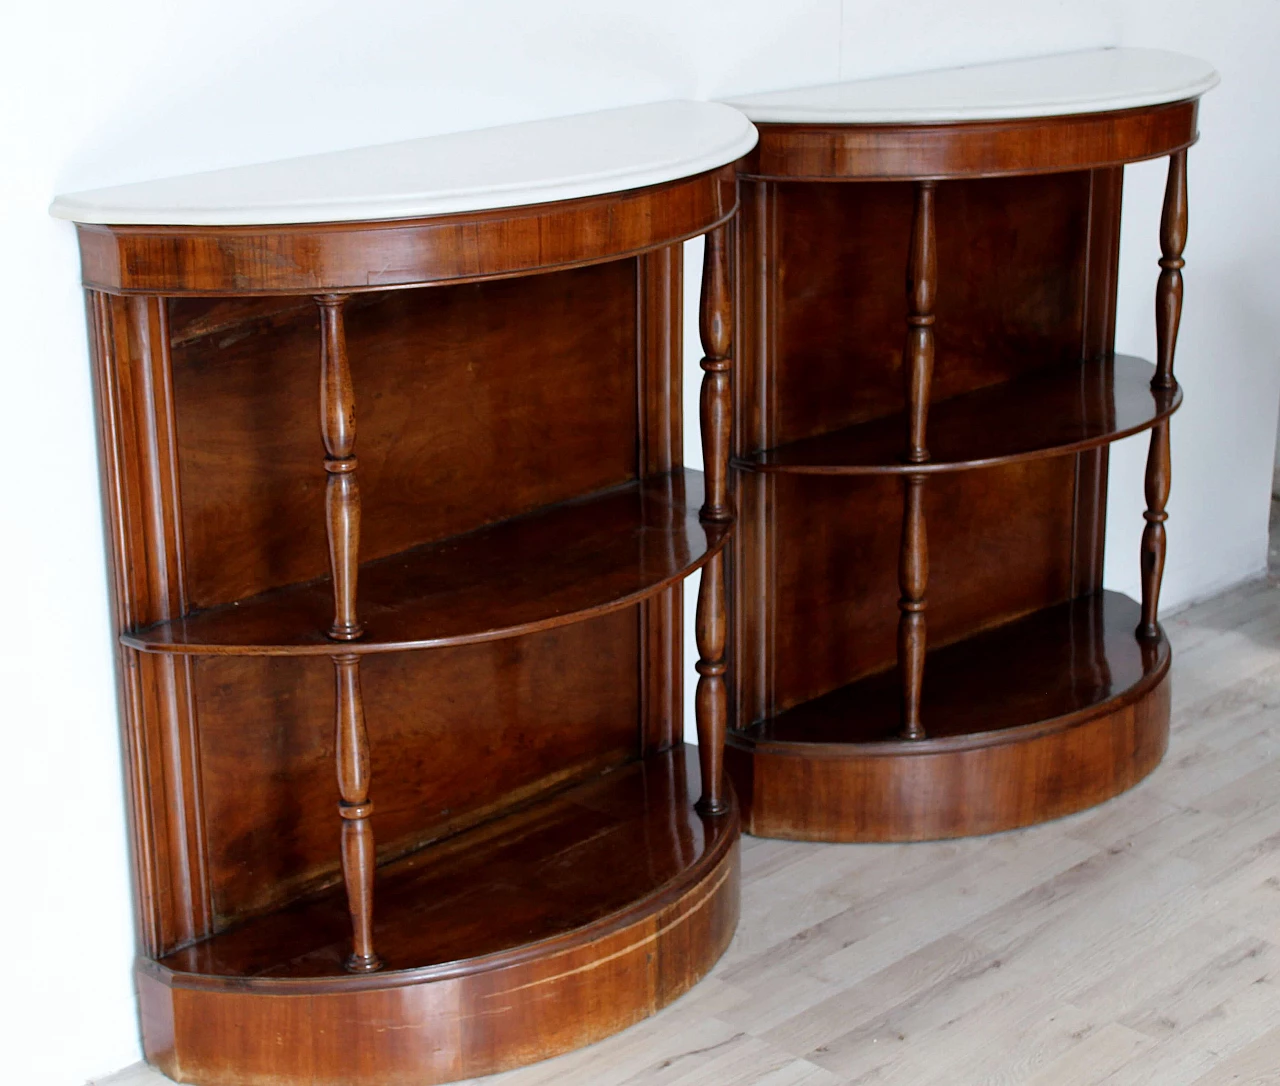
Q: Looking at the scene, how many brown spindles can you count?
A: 8